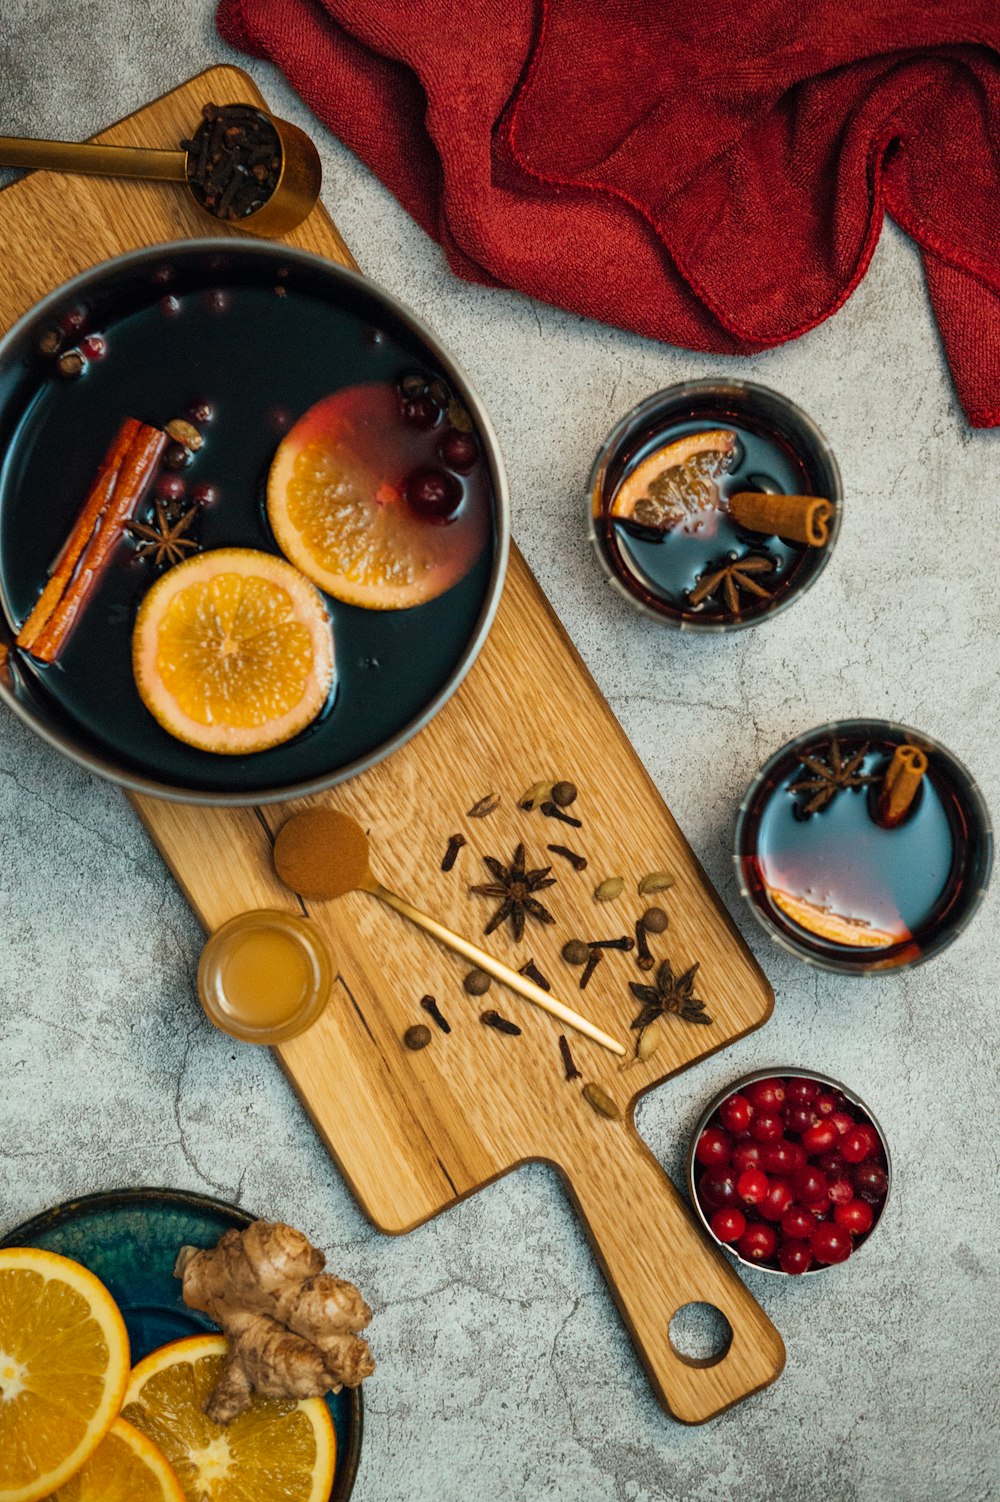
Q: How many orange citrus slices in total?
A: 7